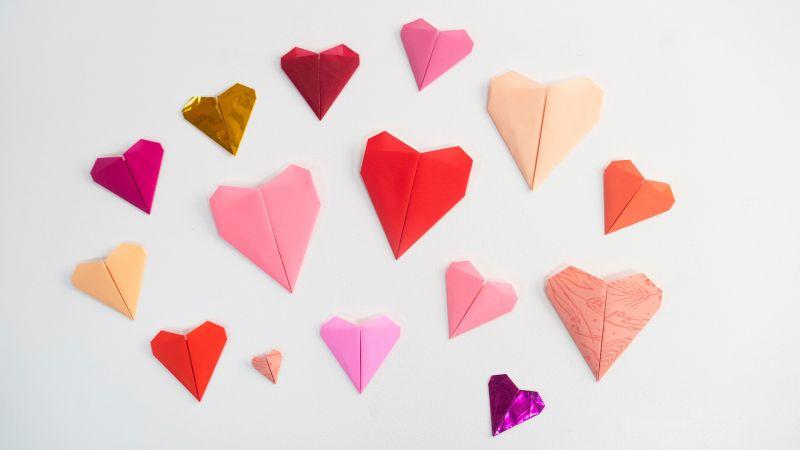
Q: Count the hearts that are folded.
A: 15